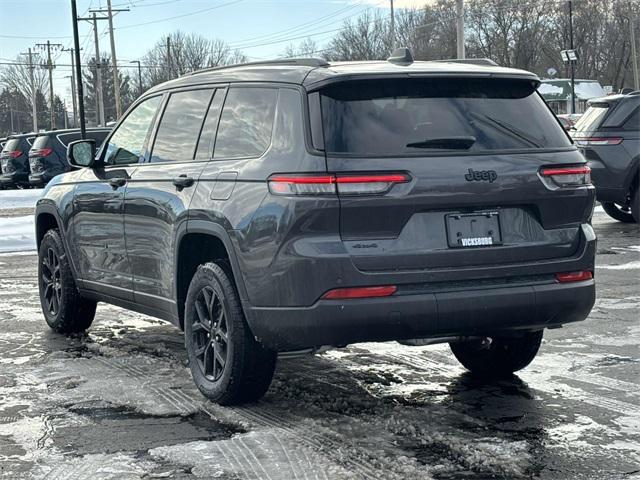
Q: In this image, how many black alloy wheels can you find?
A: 2